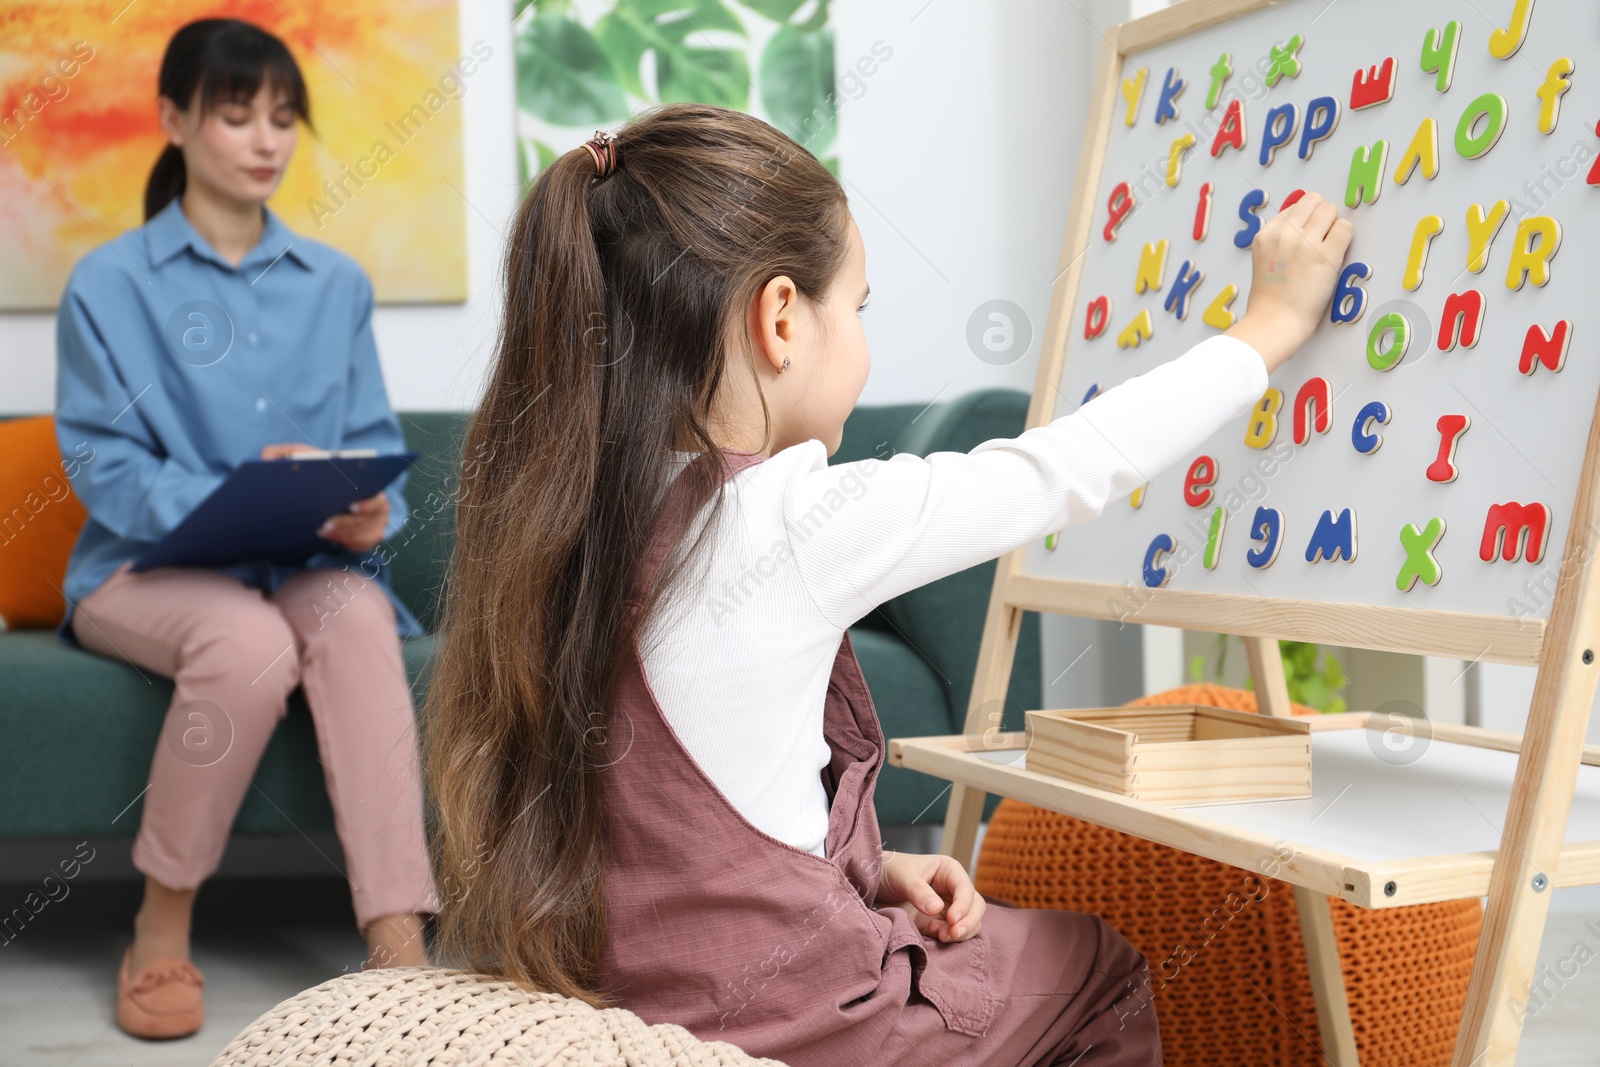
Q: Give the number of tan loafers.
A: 1